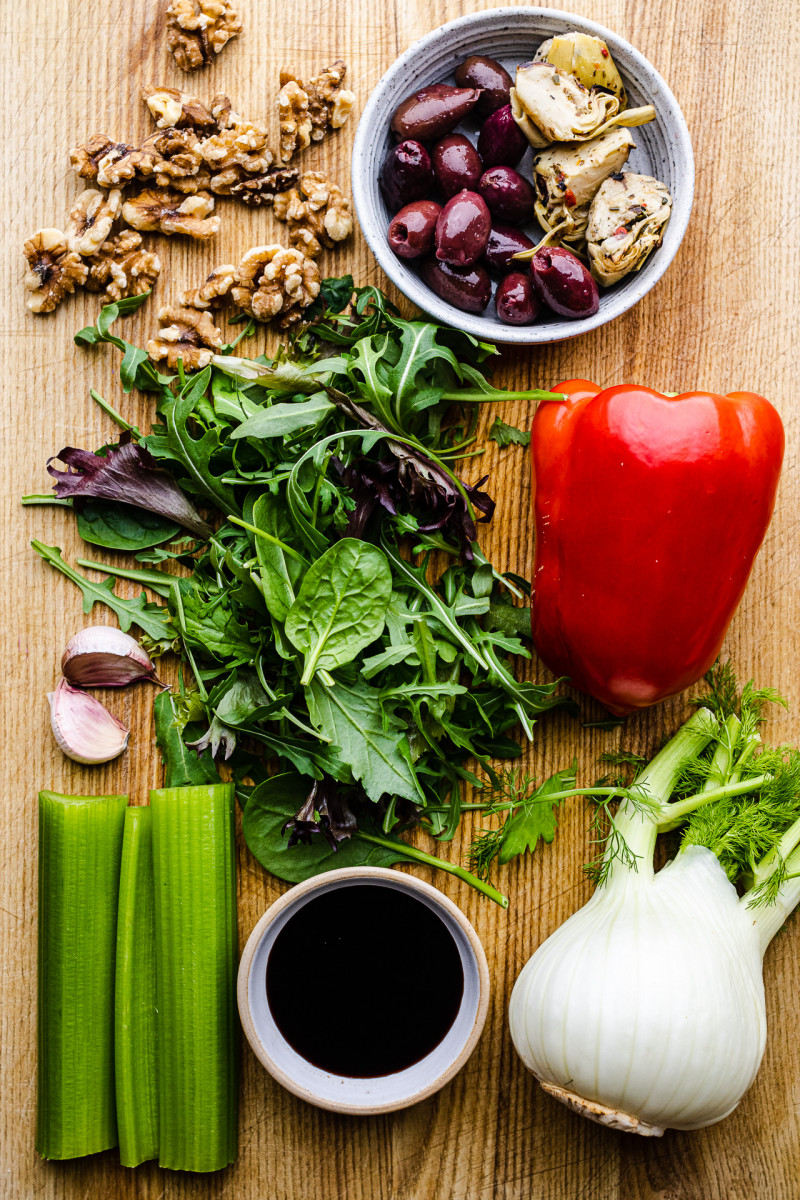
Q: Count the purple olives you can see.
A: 12